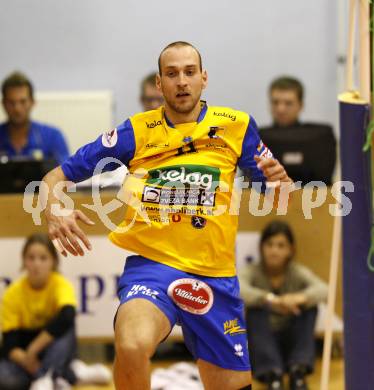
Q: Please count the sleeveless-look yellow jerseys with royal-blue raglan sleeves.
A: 1